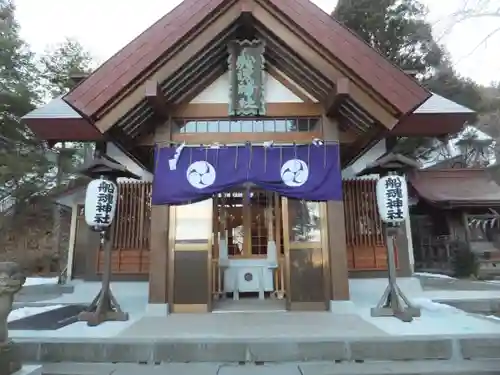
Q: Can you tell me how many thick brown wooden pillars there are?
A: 2